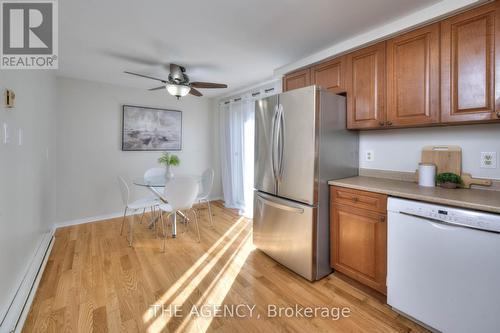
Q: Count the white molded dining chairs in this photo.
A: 4